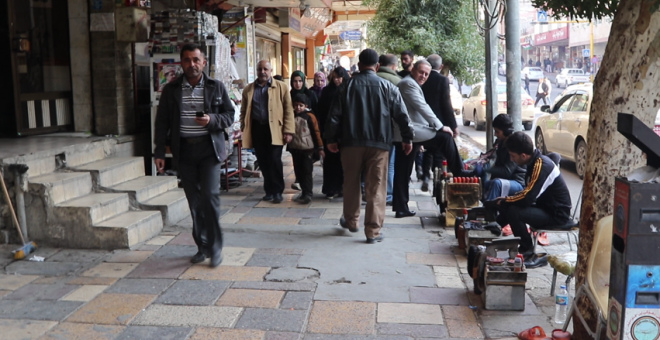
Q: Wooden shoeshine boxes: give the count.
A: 3